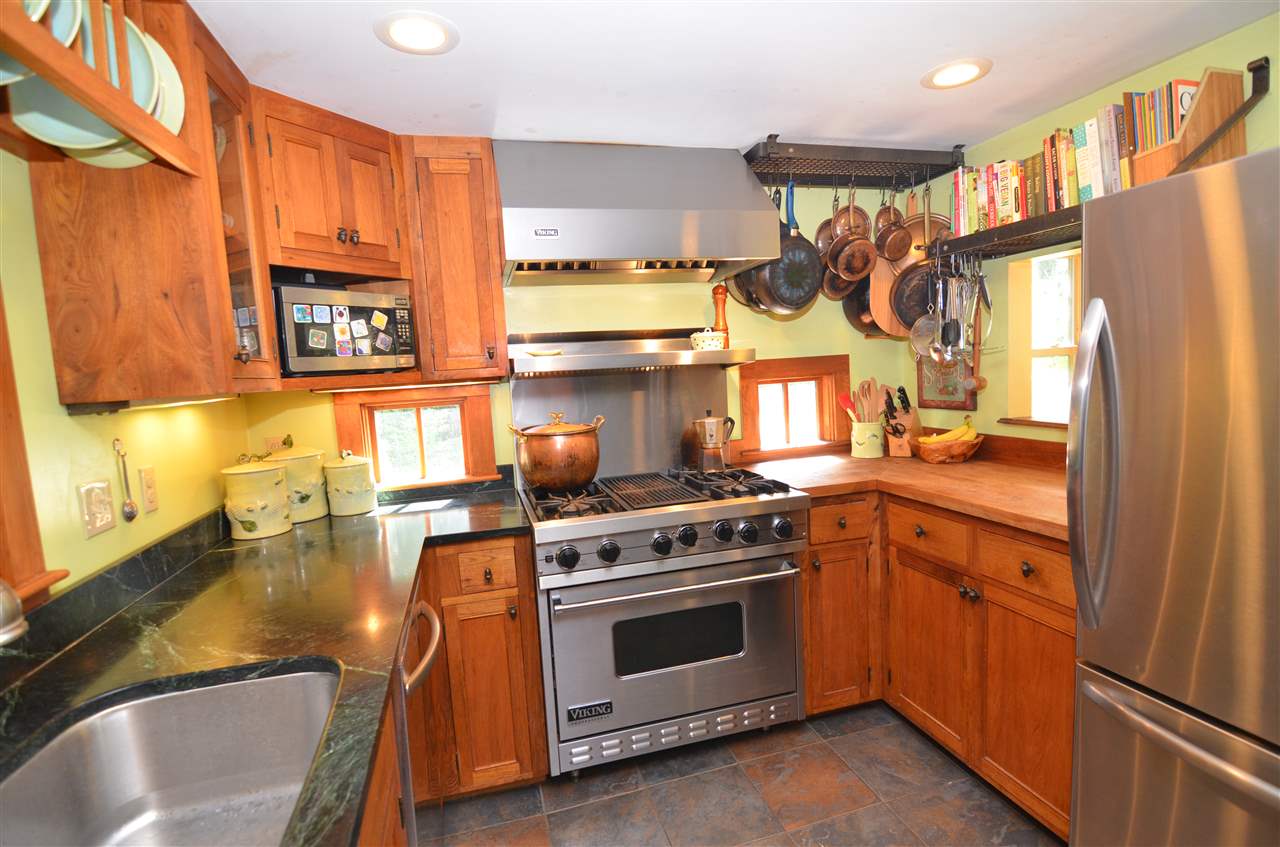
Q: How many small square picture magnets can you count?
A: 10